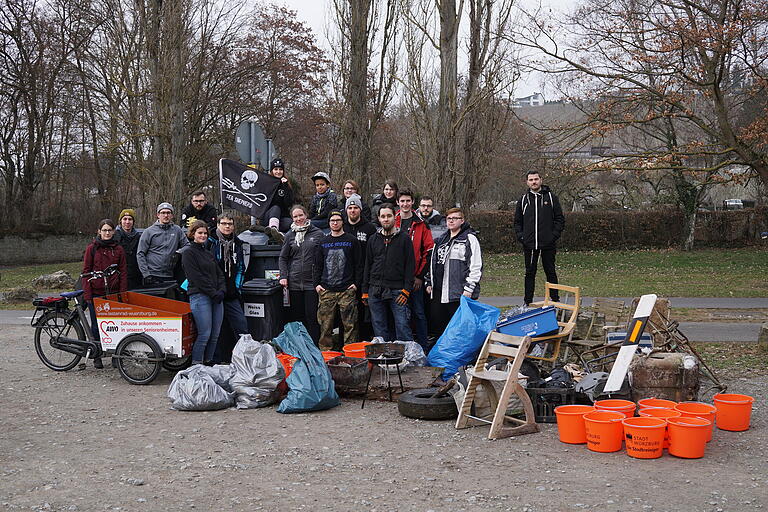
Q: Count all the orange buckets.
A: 11